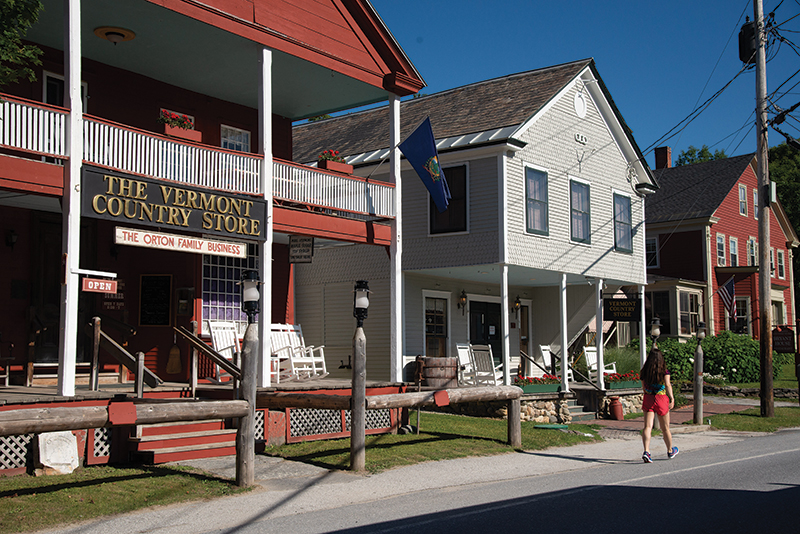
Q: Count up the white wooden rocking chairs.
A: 7